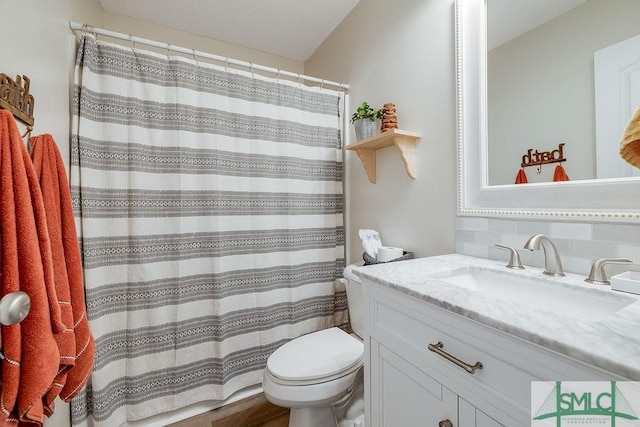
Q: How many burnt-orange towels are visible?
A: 2